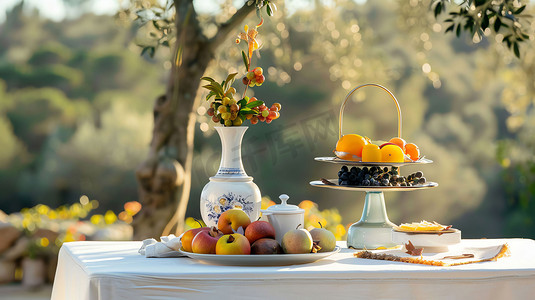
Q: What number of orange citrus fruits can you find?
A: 5